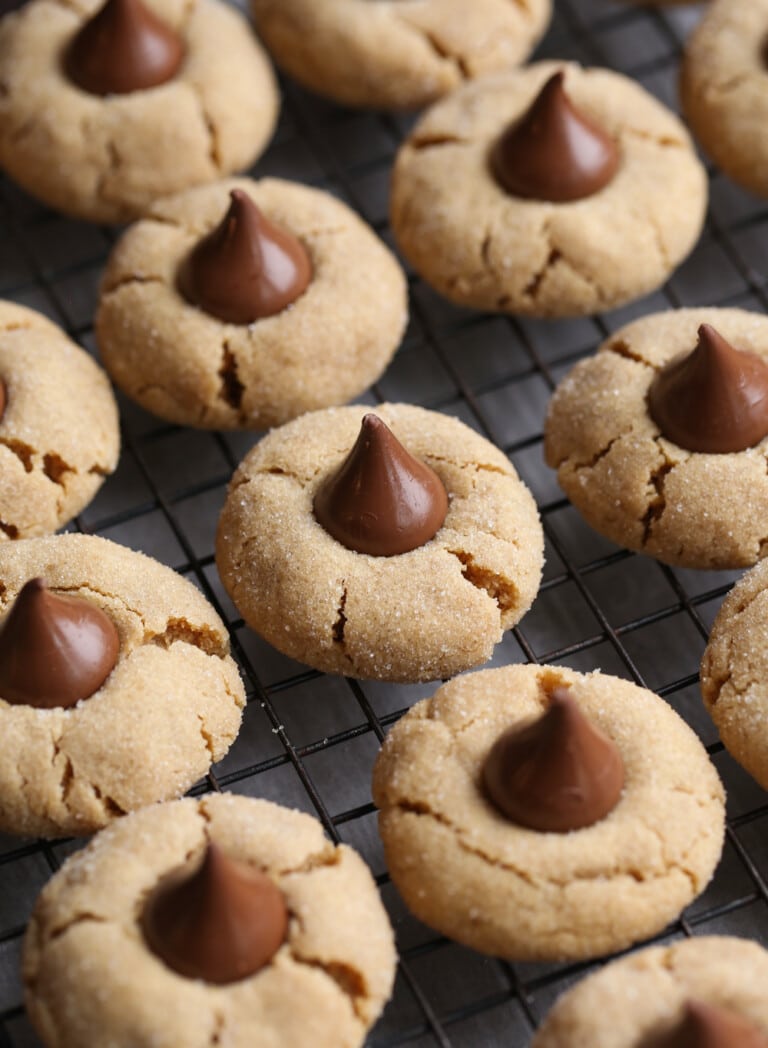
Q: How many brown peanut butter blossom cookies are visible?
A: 13